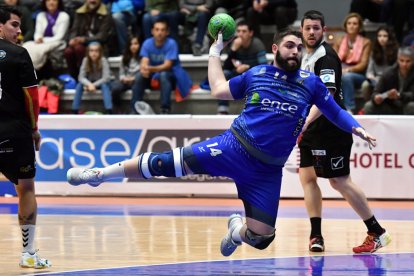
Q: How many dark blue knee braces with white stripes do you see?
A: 1